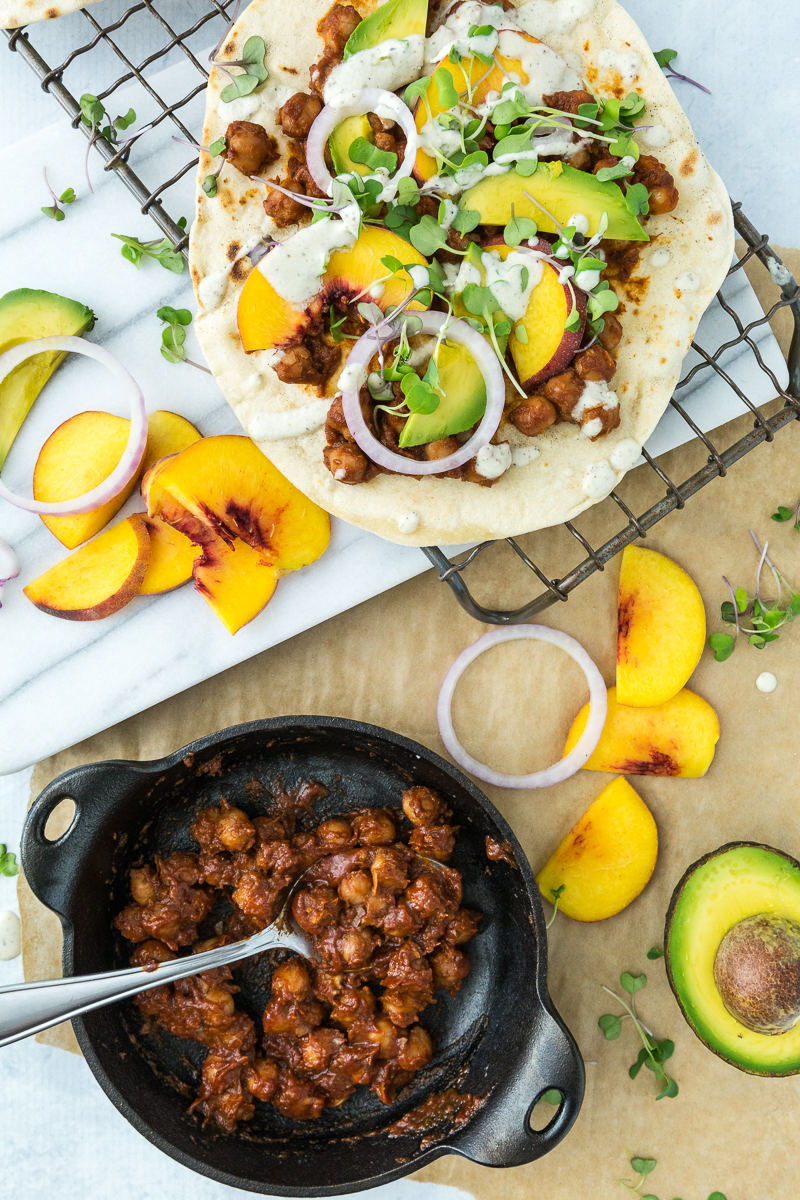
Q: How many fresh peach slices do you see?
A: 12